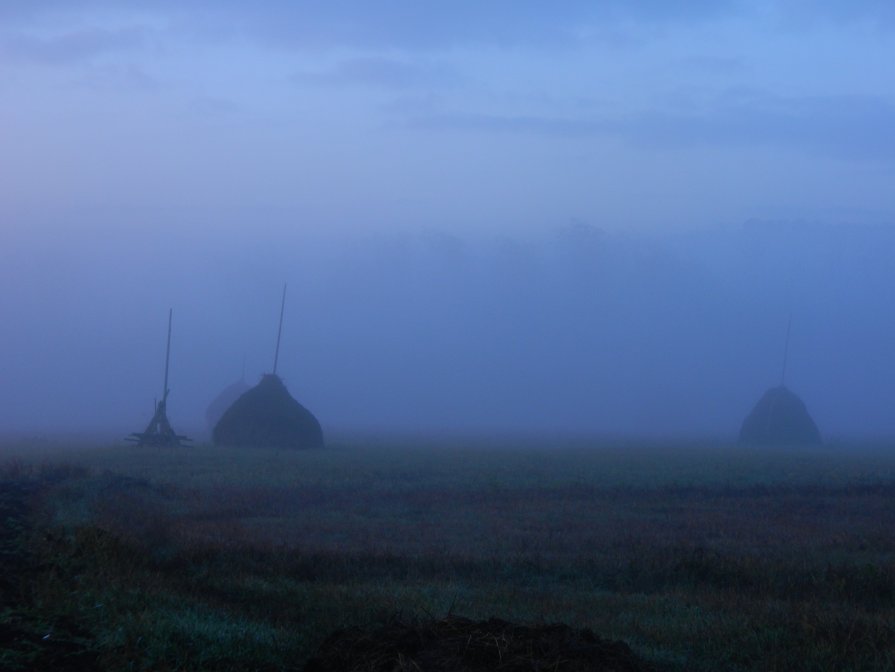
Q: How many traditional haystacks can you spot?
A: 3